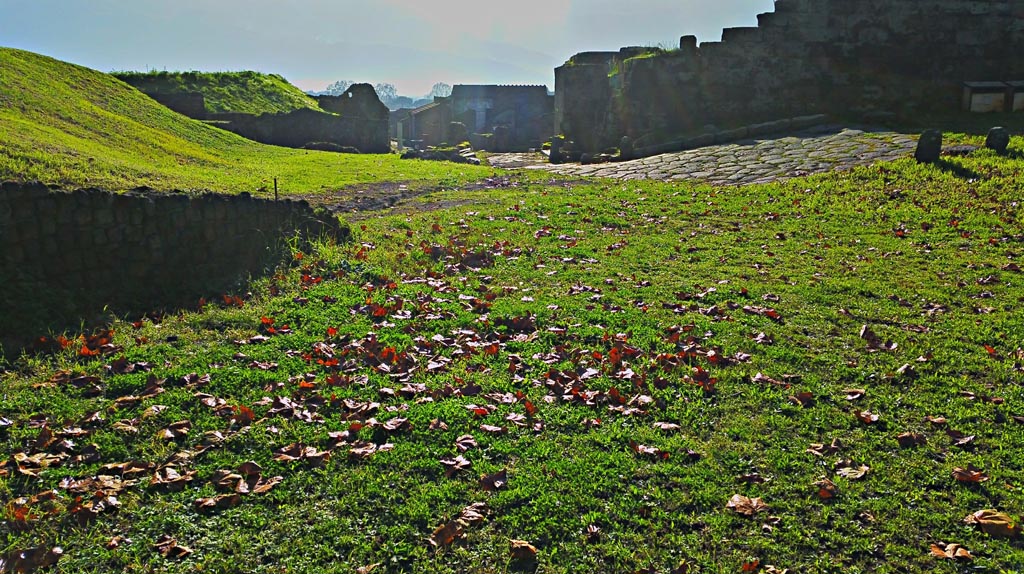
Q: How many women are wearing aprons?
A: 0